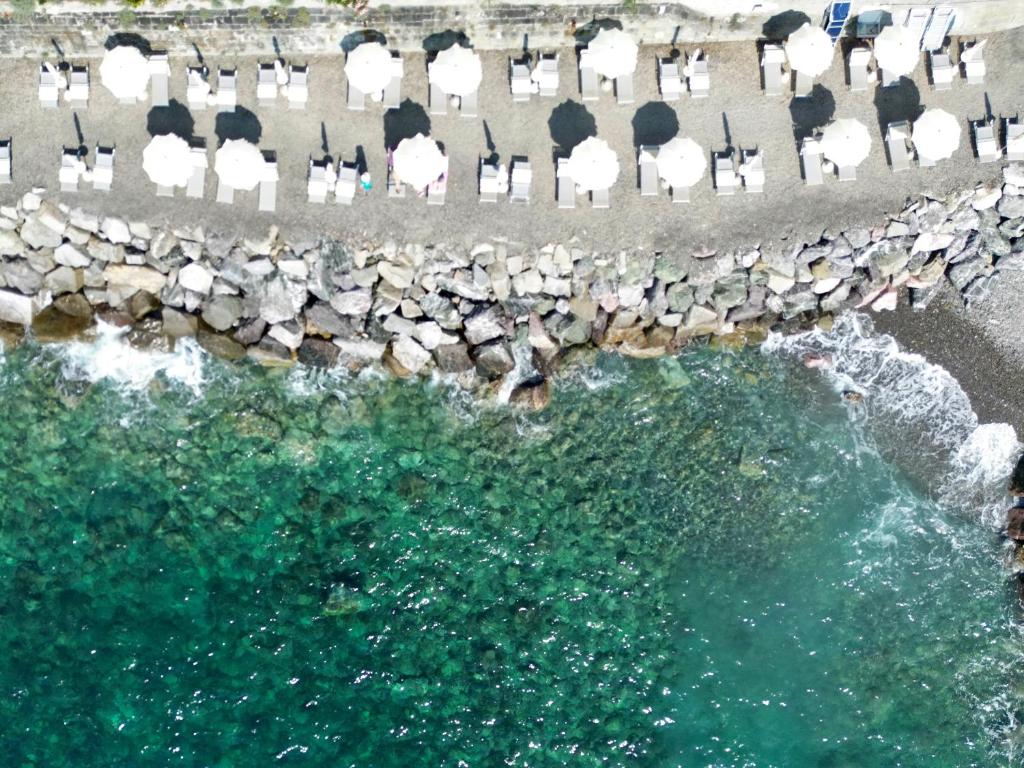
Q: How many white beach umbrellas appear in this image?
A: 13